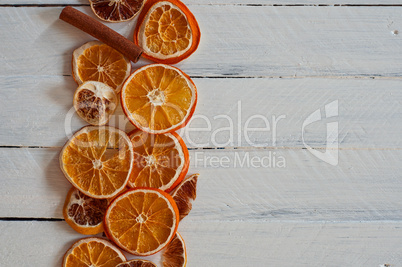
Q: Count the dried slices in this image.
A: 13